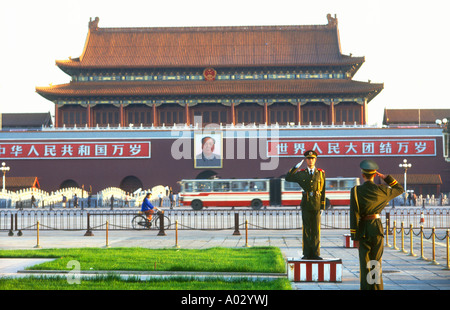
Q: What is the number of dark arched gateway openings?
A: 3